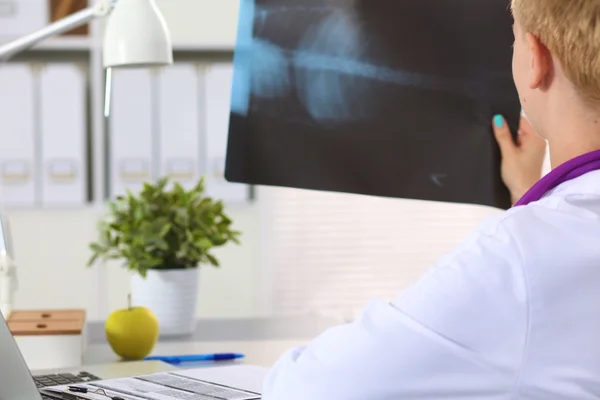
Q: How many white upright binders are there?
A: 5